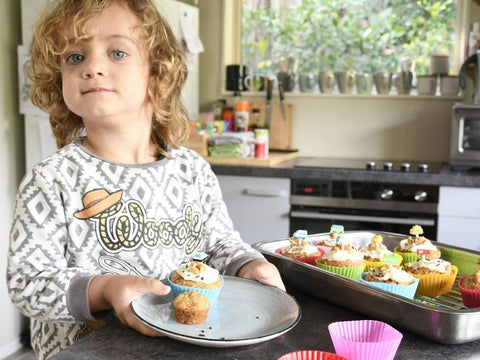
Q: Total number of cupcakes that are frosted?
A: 8